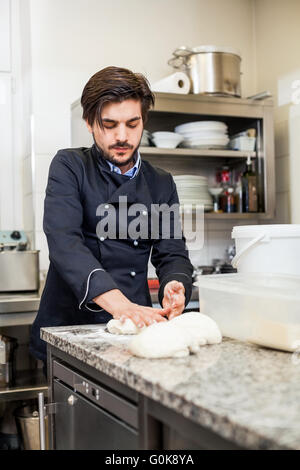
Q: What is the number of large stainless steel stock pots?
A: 1